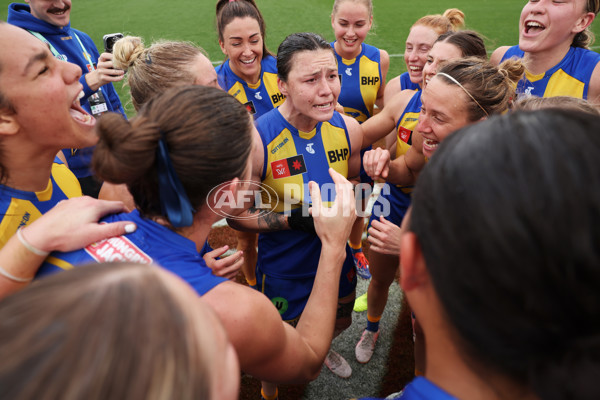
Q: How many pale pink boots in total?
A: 2